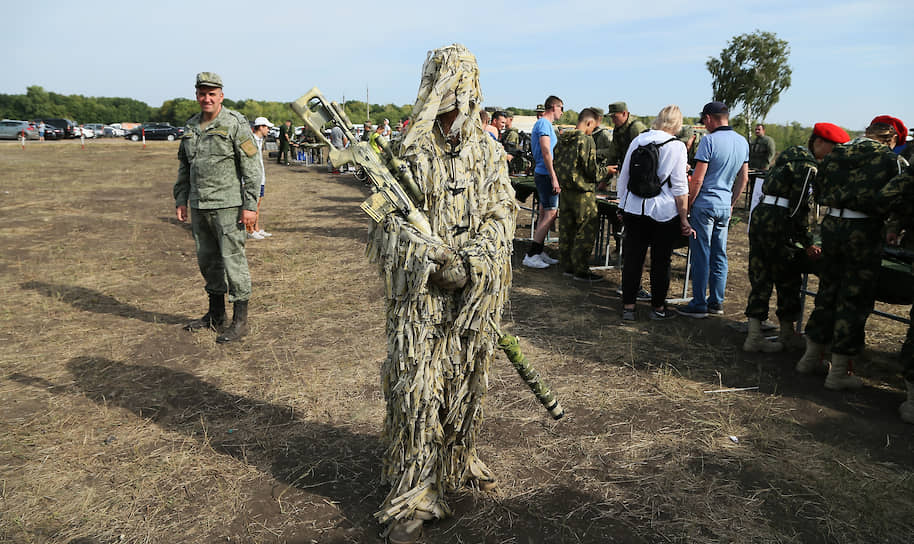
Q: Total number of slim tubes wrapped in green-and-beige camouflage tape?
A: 1